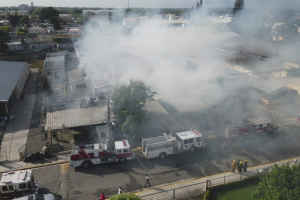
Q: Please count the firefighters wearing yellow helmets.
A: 3